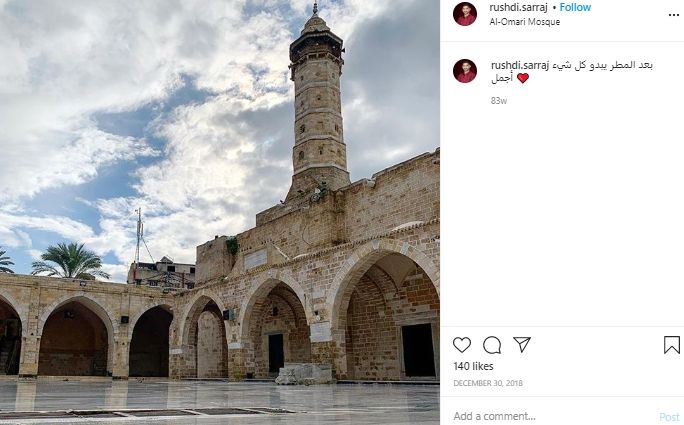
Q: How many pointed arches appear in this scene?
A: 6